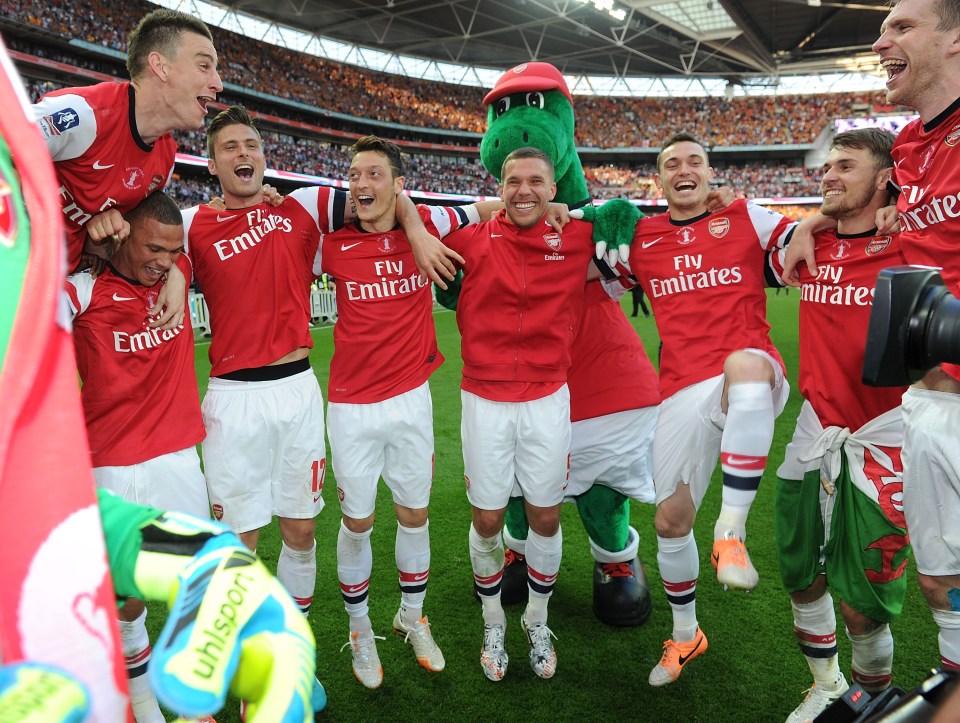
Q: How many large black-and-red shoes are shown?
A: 2